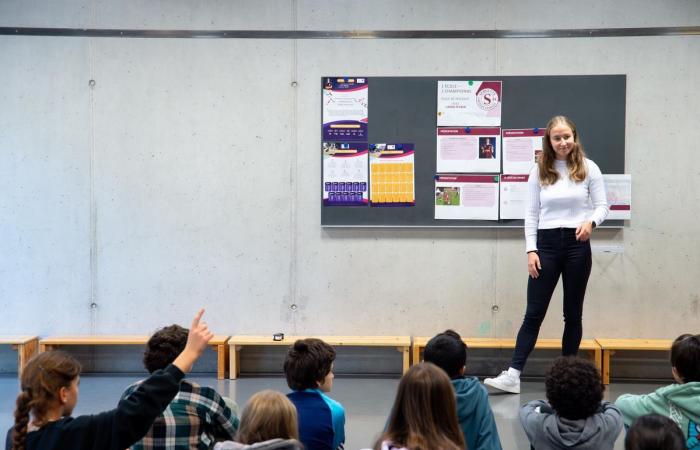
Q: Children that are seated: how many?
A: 9